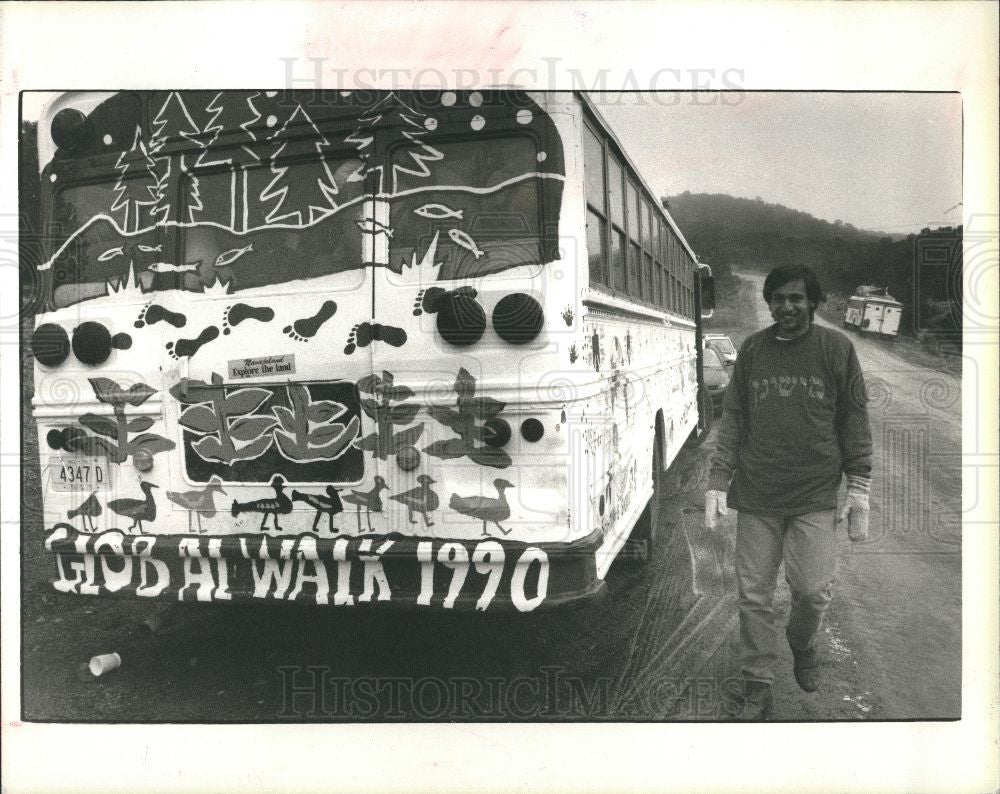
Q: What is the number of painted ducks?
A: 8